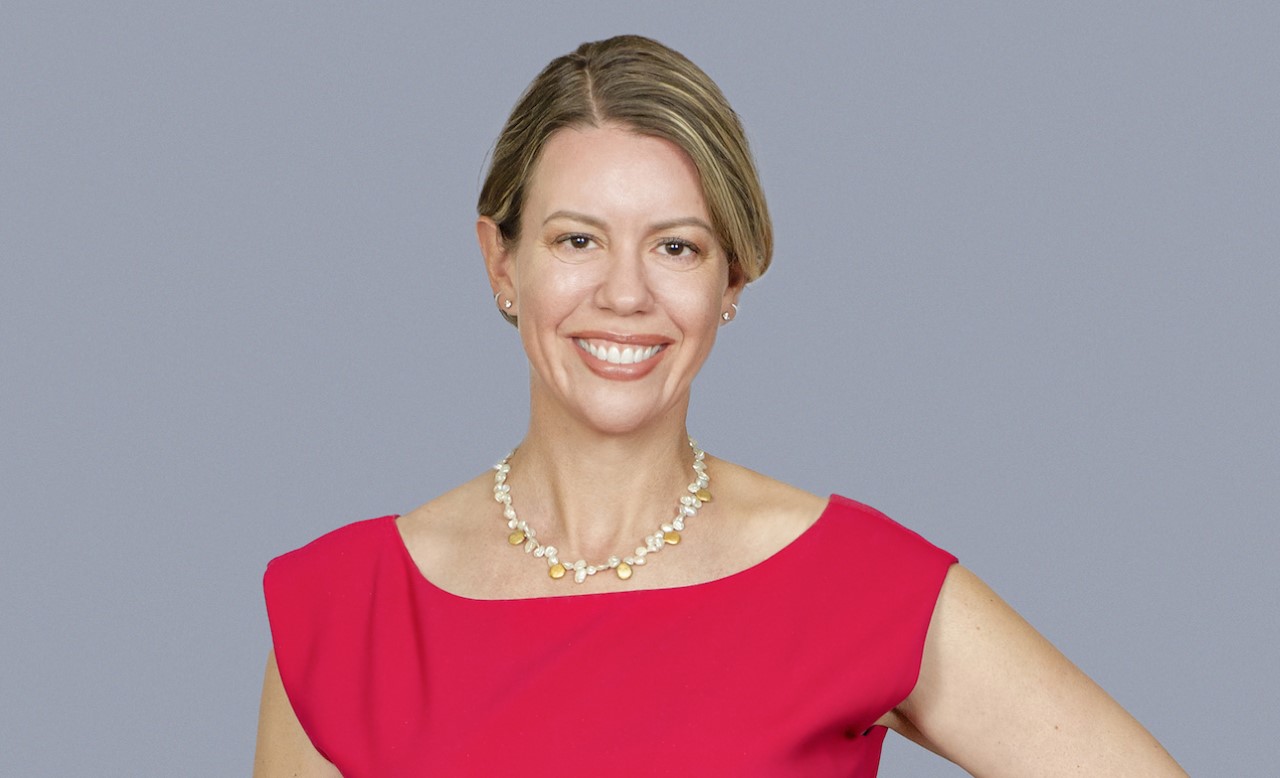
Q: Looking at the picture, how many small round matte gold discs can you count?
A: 5